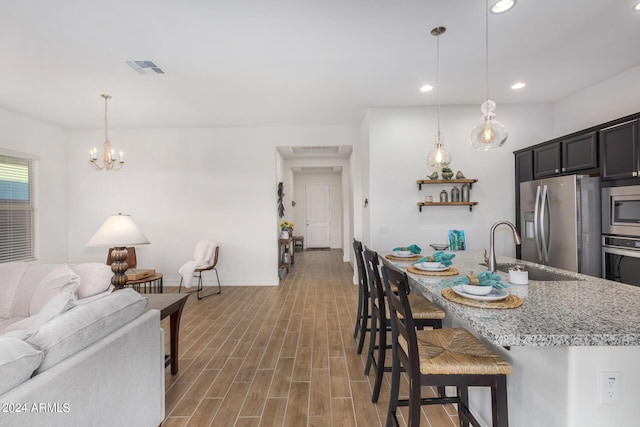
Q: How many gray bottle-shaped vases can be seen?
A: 3